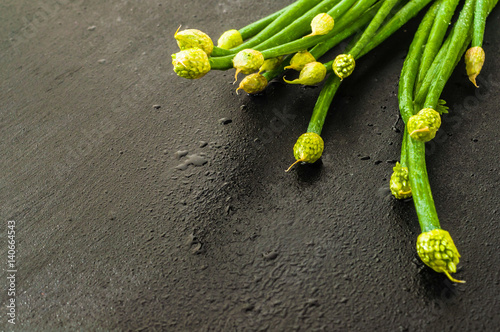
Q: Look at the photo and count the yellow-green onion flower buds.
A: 15